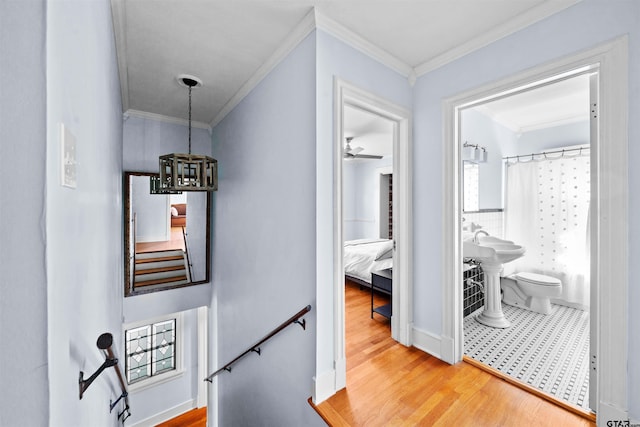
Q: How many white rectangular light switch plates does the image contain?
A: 1